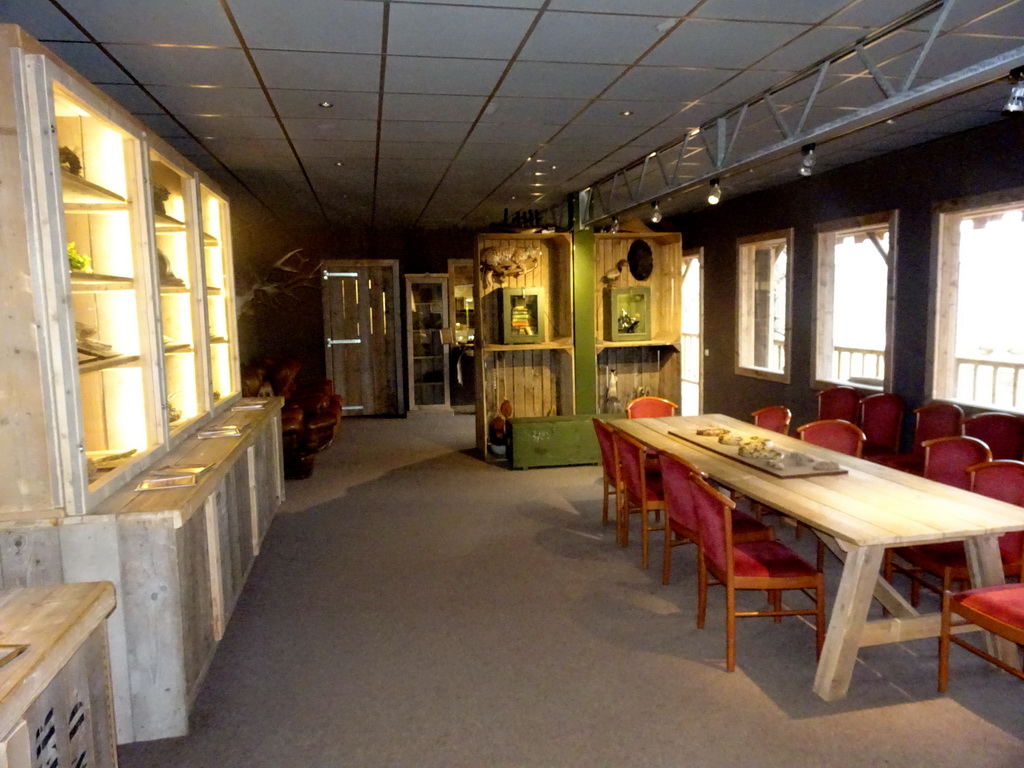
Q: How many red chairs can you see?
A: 14